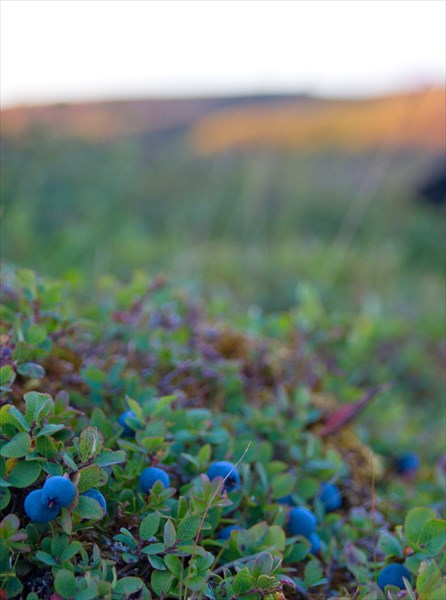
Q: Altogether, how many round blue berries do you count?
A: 13